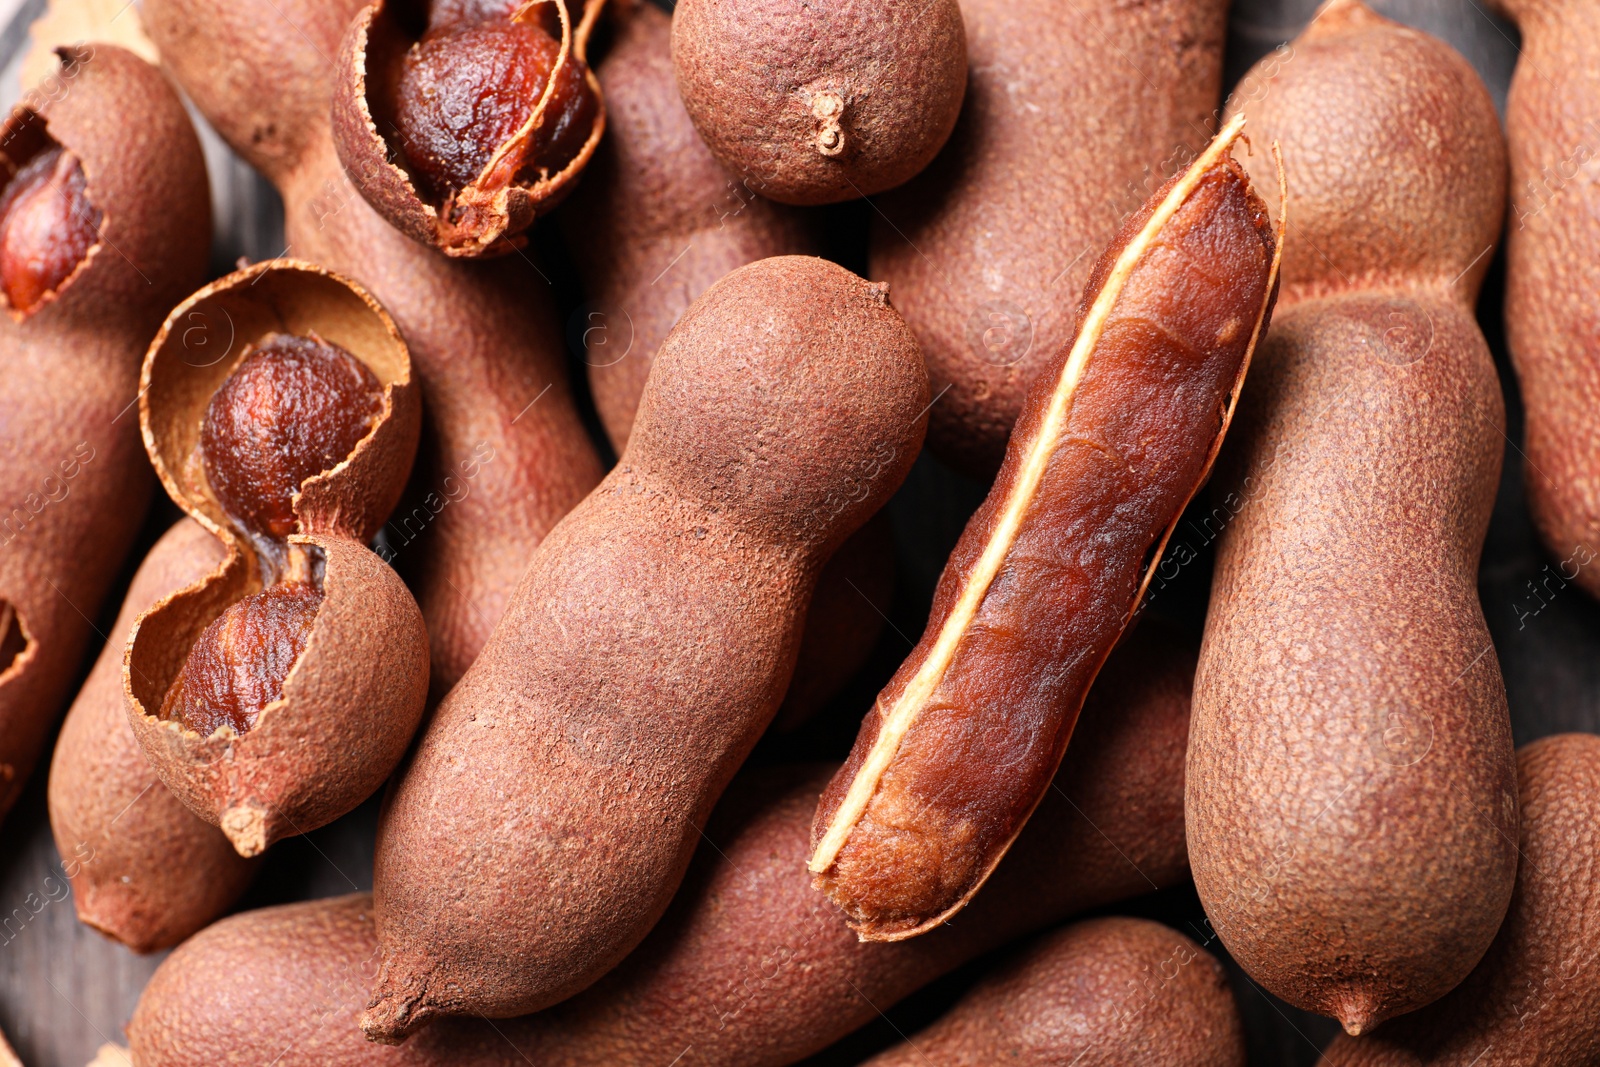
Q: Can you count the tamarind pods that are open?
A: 4